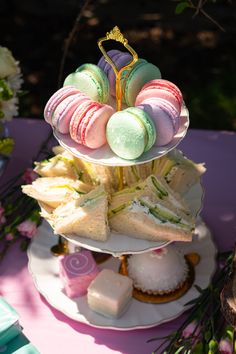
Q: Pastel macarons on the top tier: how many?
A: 8